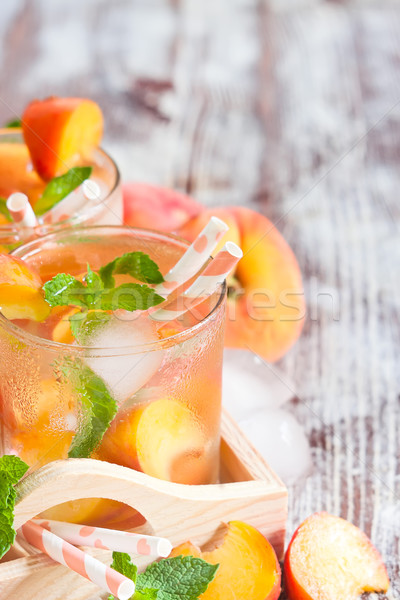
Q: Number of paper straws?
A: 6